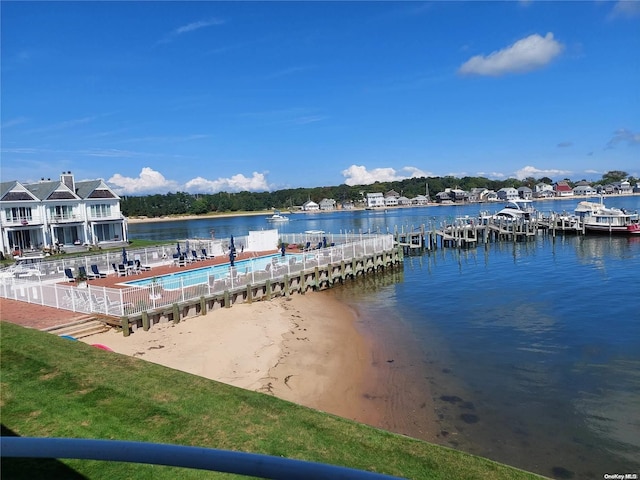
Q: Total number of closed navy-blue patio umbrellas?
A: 5